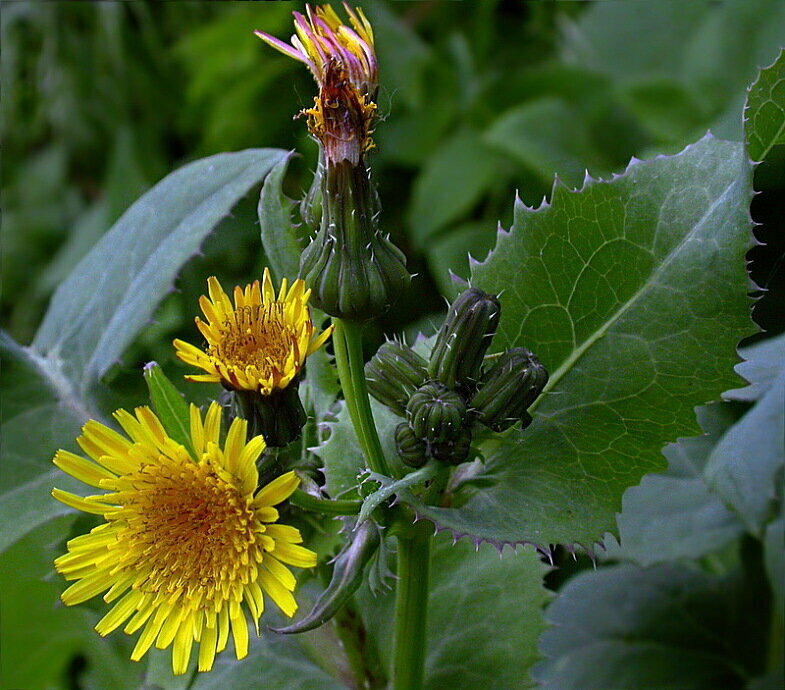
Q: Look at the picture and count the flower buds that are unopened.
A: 6